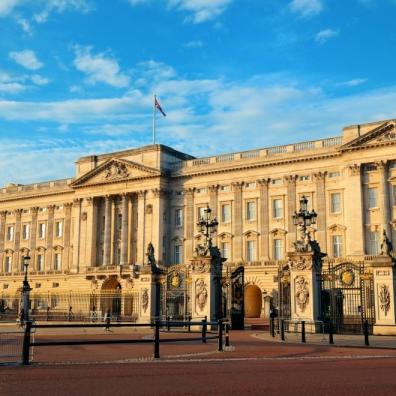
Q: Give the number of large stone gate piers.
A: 4